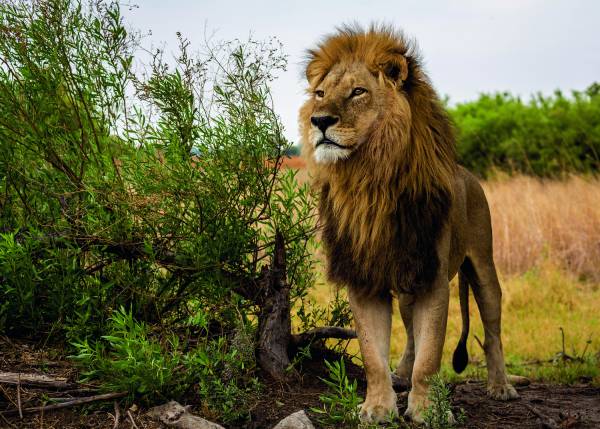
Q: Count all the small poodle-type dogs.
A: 0